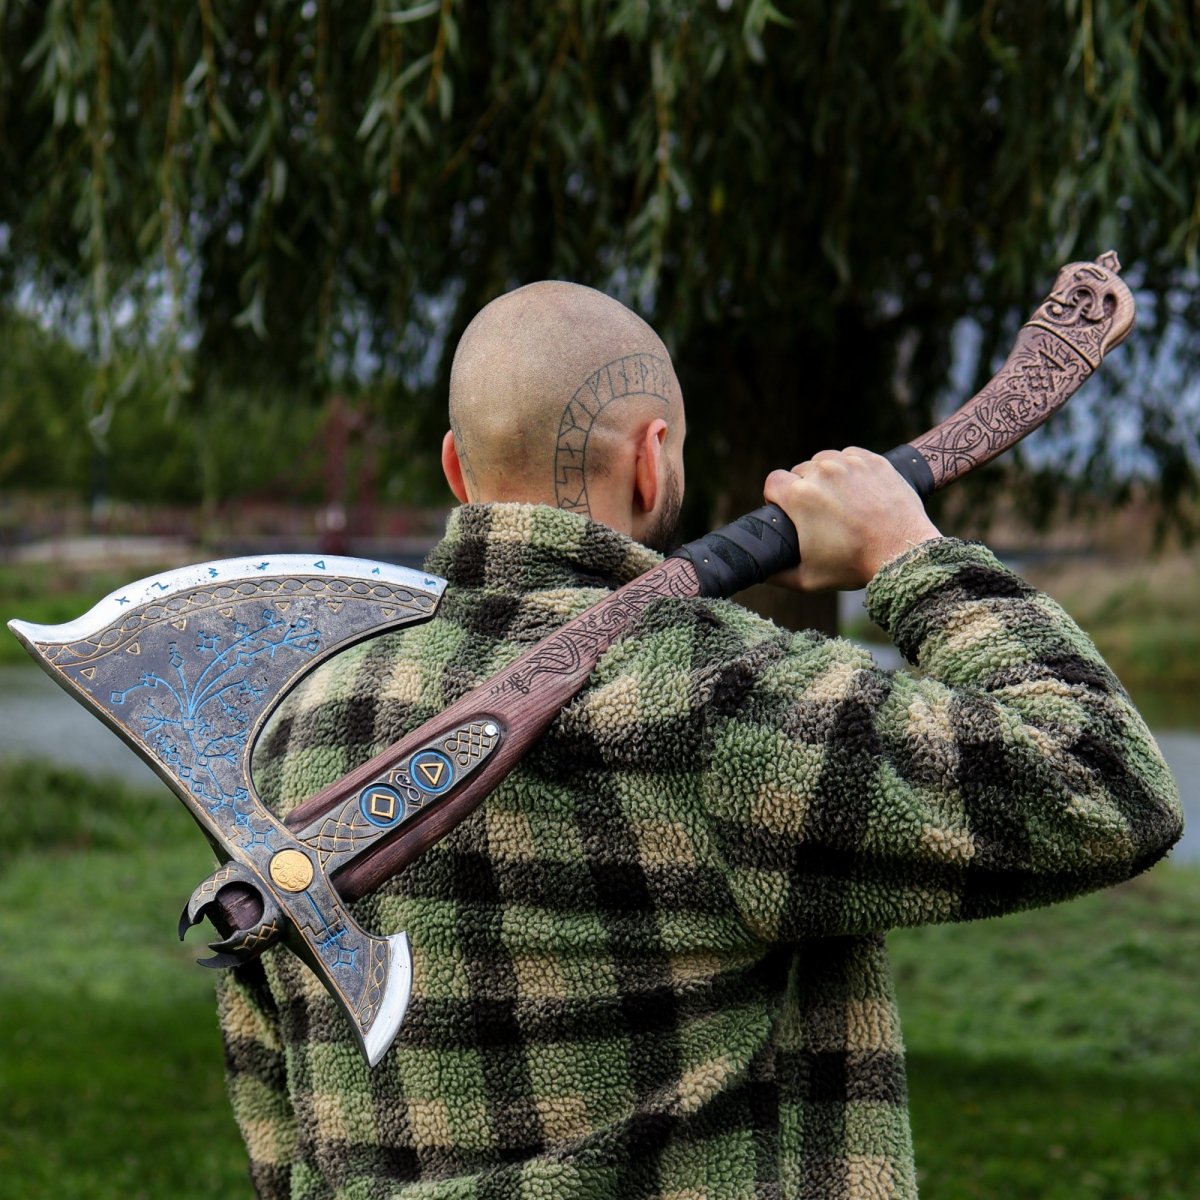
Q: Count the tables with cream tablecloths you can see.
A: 0